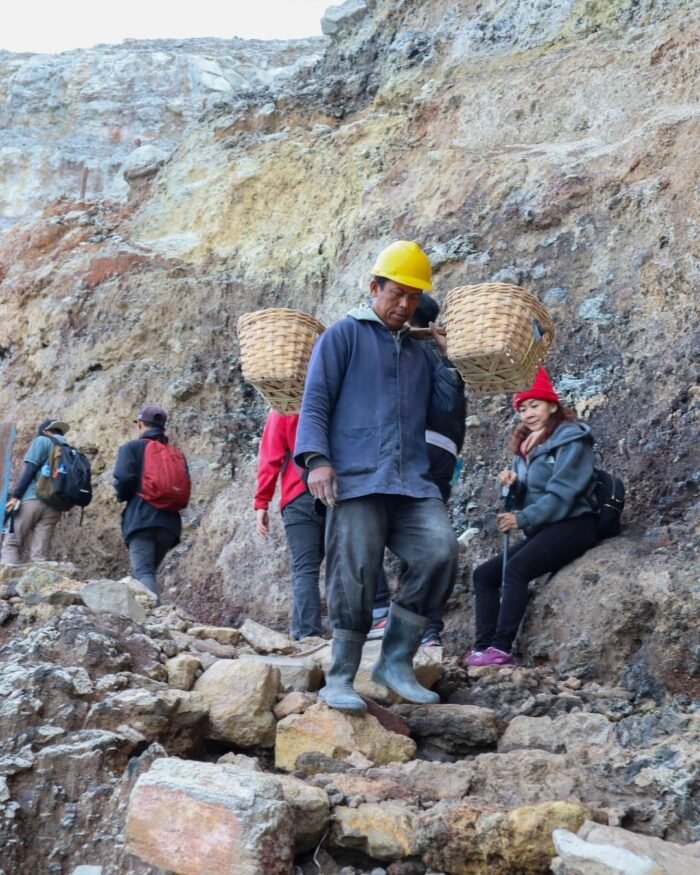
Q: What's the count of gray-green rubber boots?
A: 2